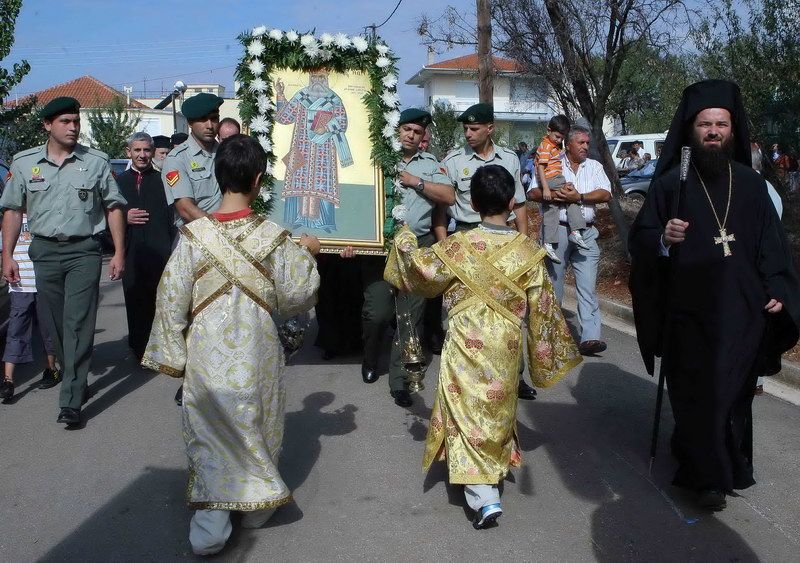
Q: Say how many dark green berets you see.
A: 4